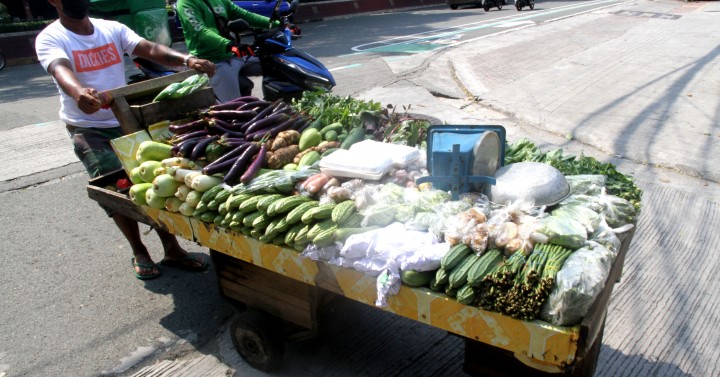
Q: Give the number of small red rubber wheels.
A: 0